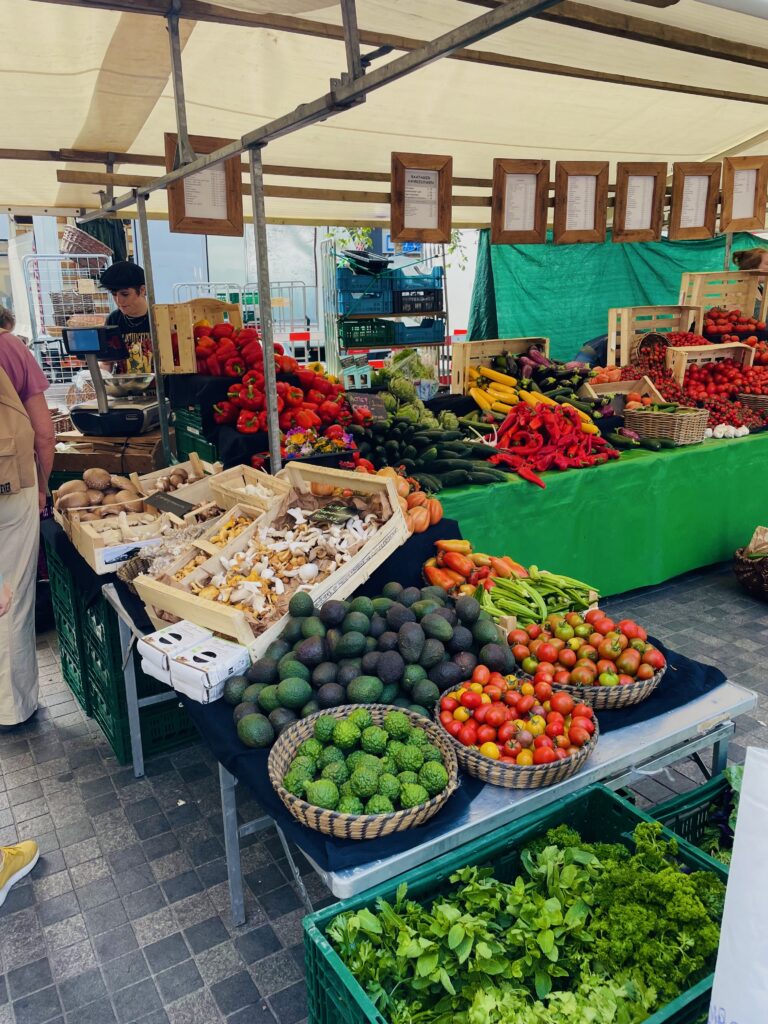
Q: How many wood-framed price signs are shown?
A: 7